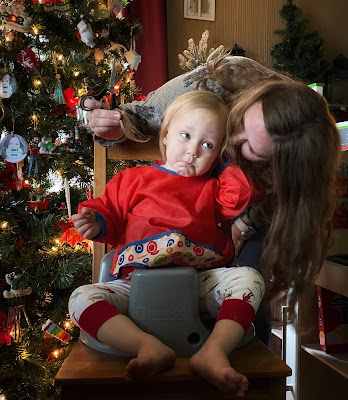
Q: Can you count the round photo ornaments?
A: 2